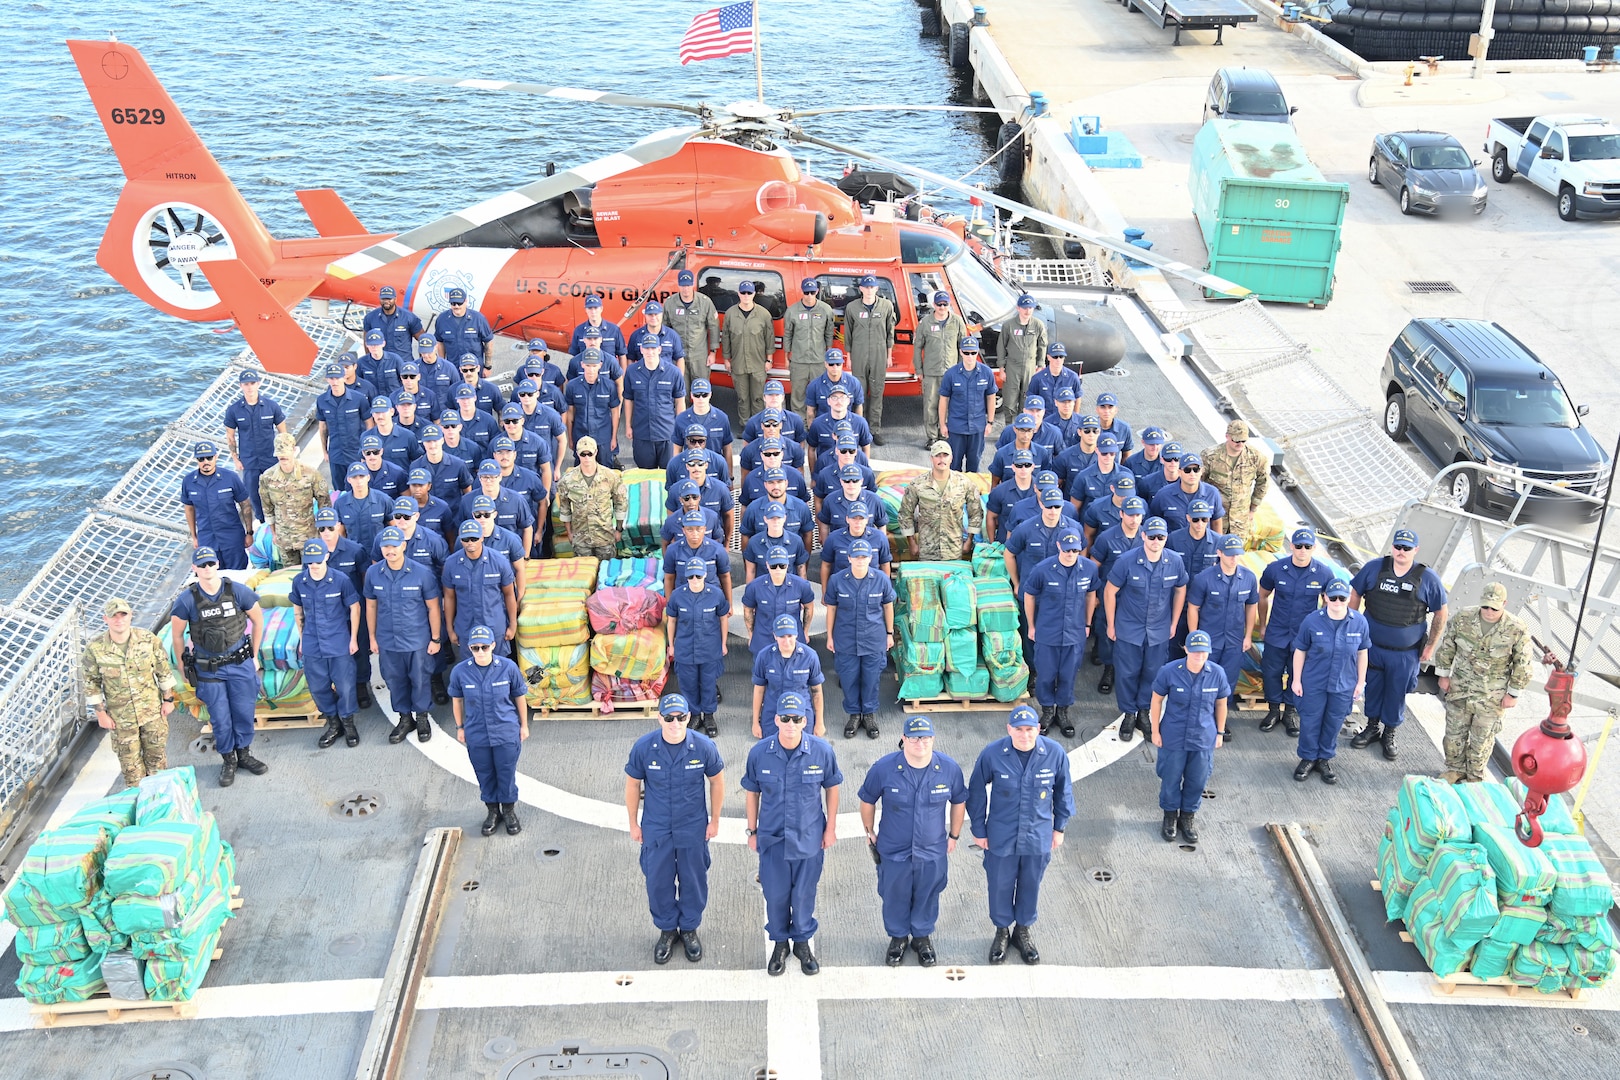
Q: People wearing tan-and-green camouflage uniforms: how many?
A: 6